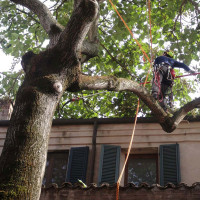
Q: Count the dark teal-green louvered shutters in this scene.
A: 3